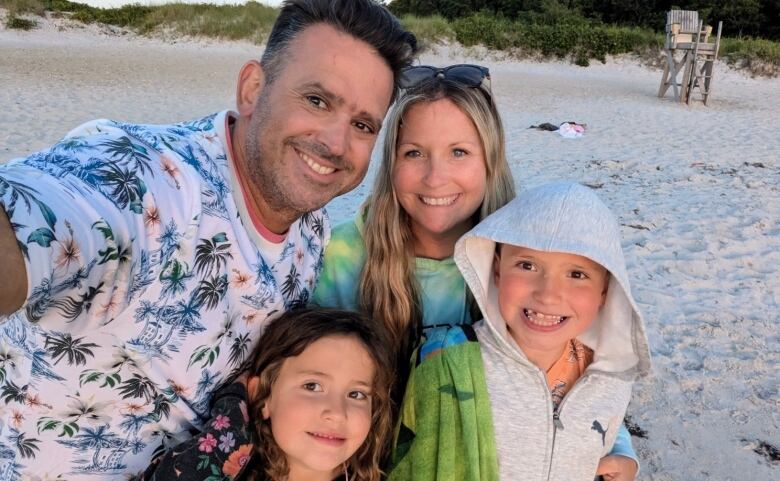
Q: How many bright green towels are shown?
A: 1